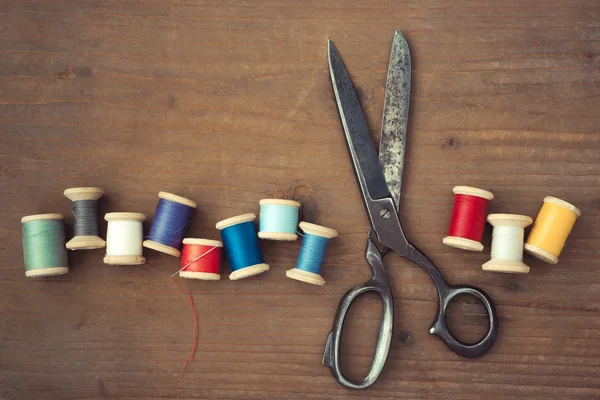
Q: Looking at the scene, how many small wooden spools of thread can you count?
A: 11